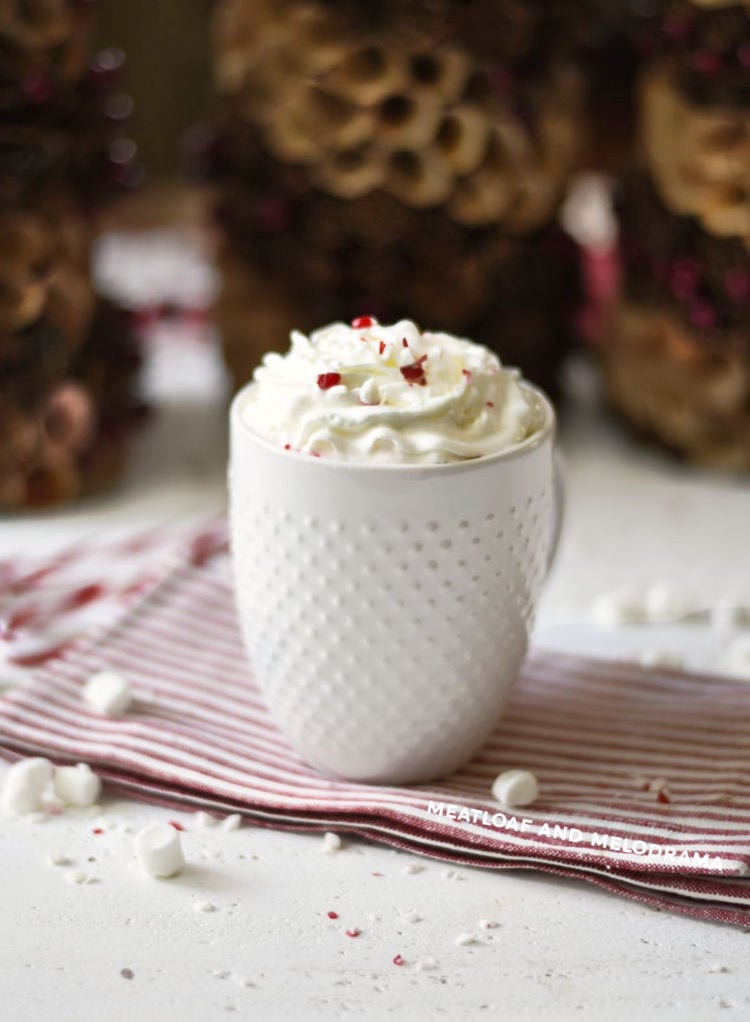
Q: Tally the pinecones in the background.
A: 3